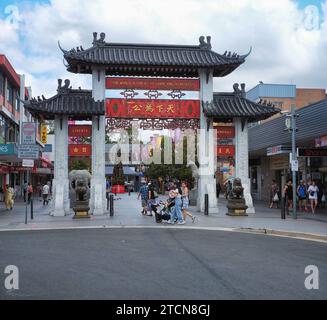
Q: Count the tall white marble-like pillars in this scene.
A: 4